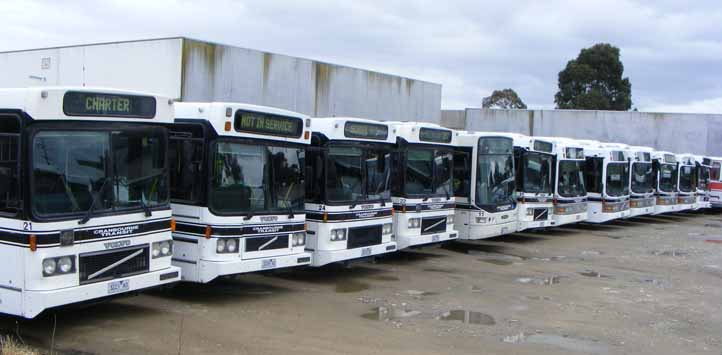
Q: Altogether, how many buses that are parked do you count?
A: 13